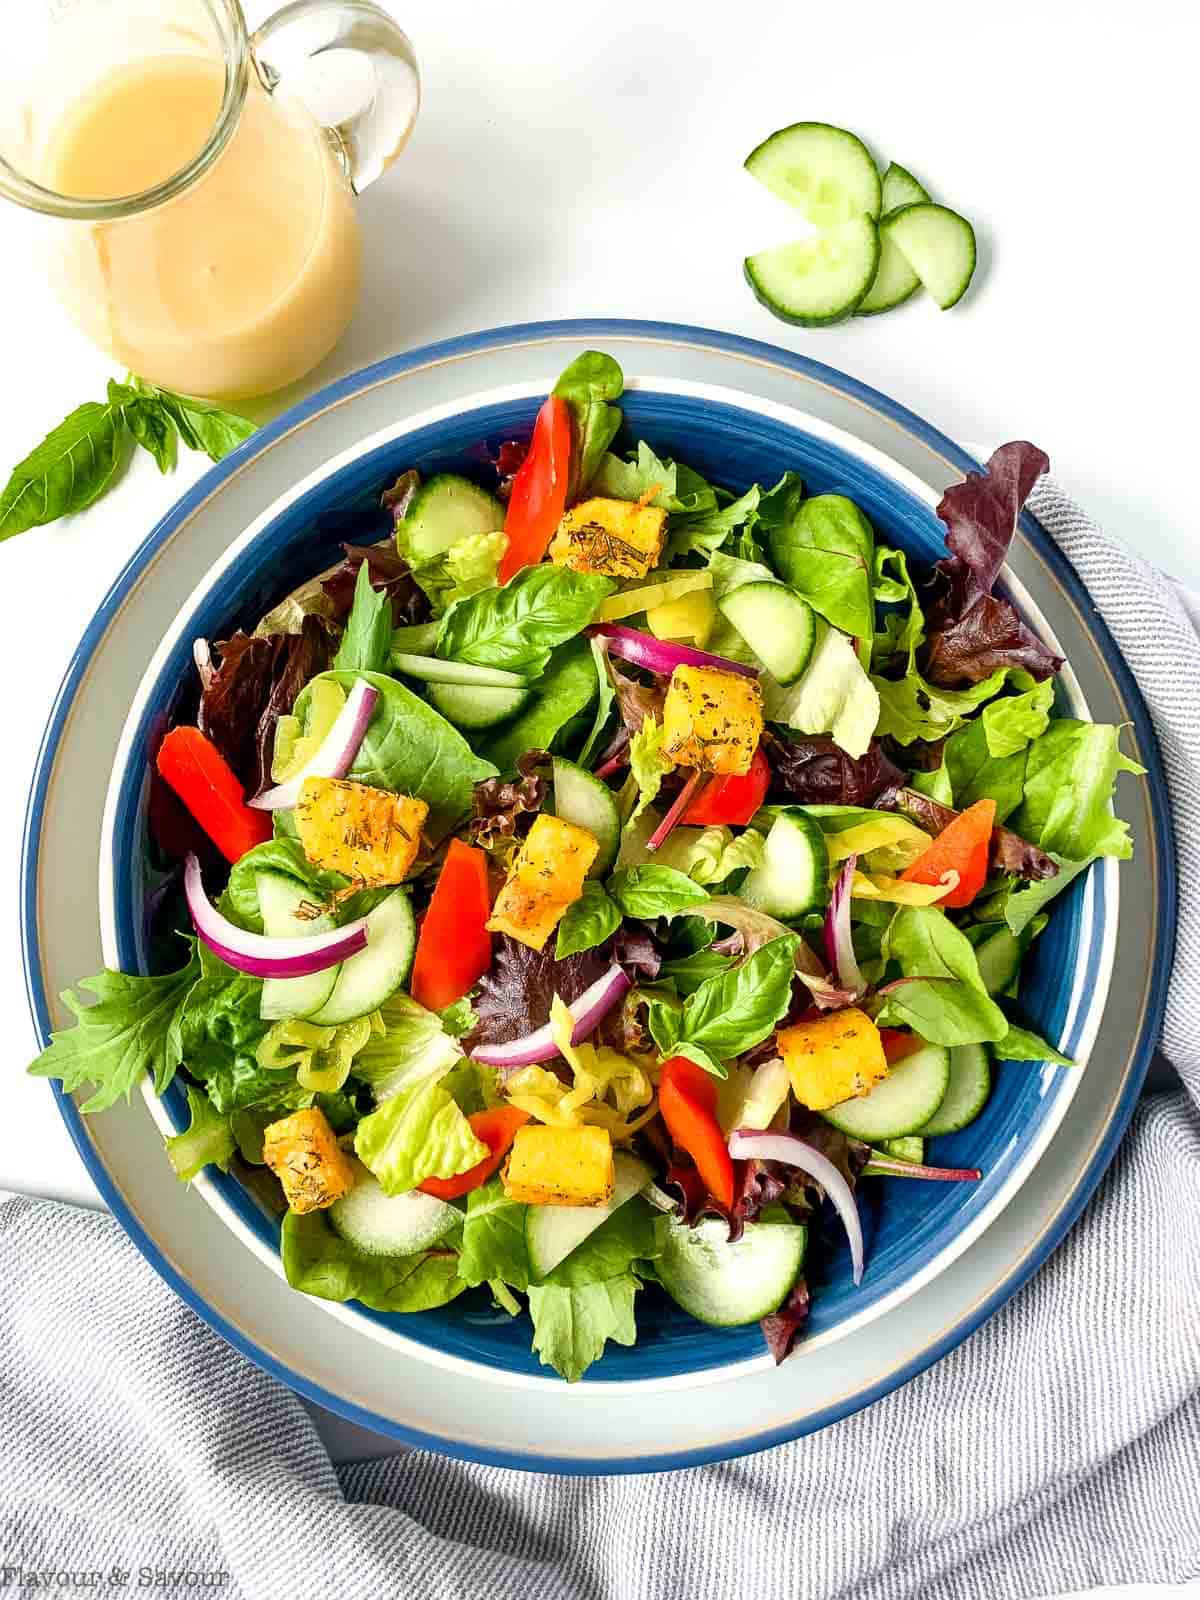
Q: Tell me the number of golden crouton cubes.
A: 7